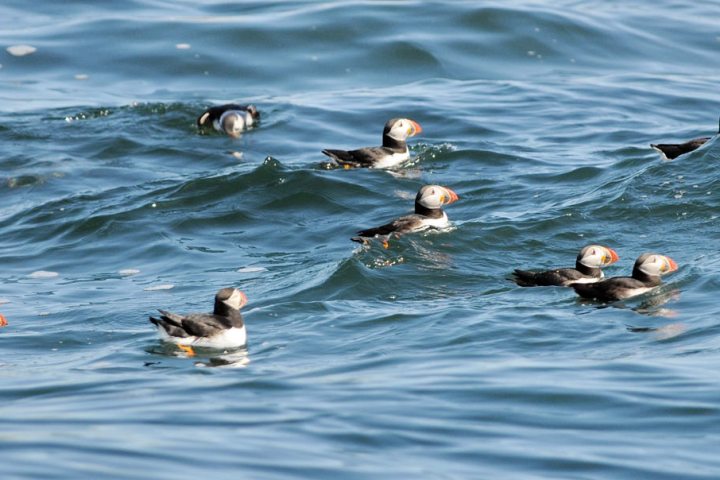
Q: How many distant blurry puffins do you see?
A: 1